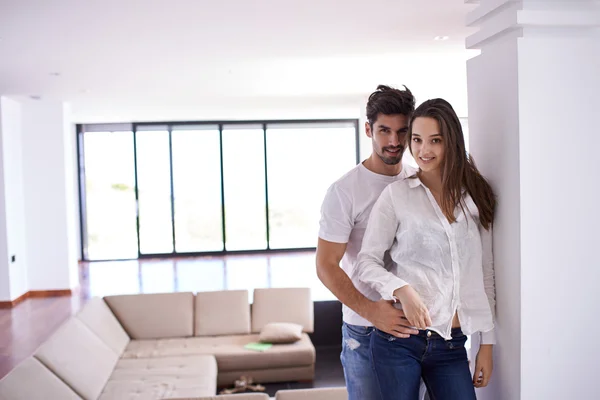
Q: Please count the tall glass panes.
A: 5